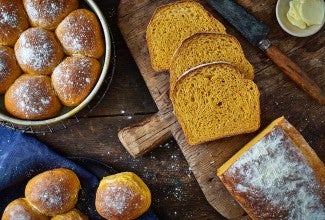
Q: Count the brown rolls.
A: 11